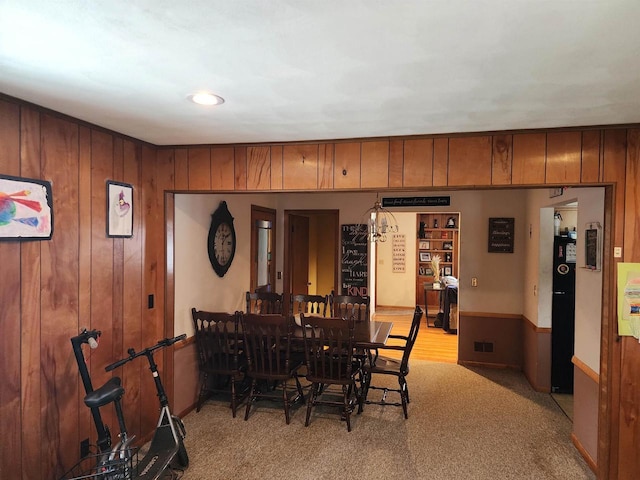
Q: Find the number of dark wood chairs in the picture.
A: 7